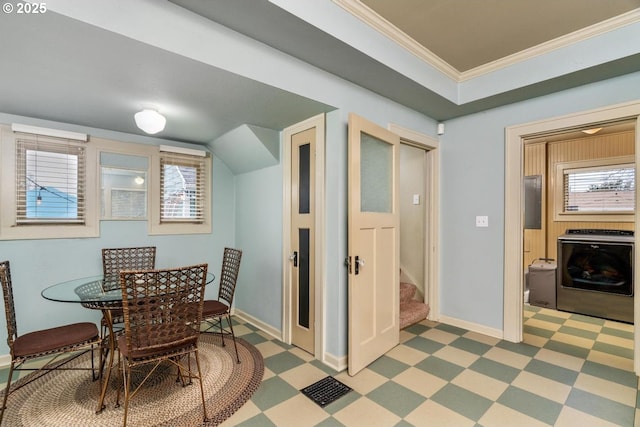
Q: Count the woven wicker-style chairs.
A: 4